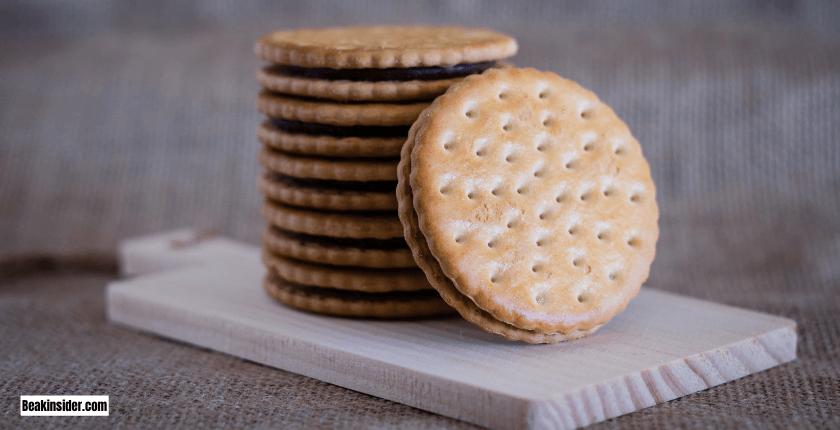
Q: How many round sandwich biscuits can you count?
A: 6